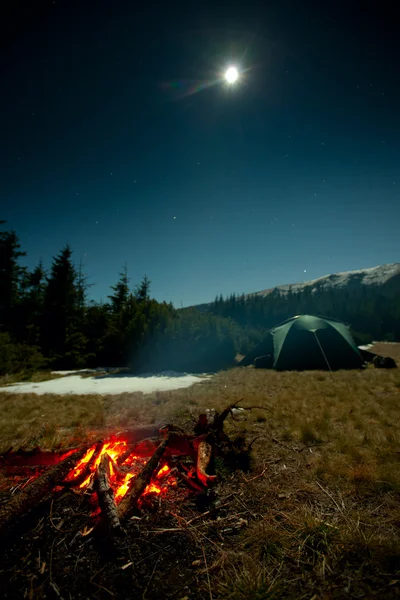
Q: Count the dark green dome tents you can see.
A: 1